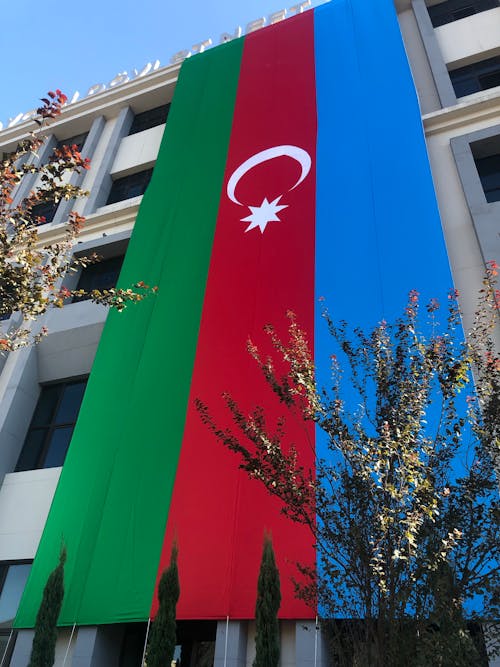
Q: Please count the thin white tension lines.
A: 5